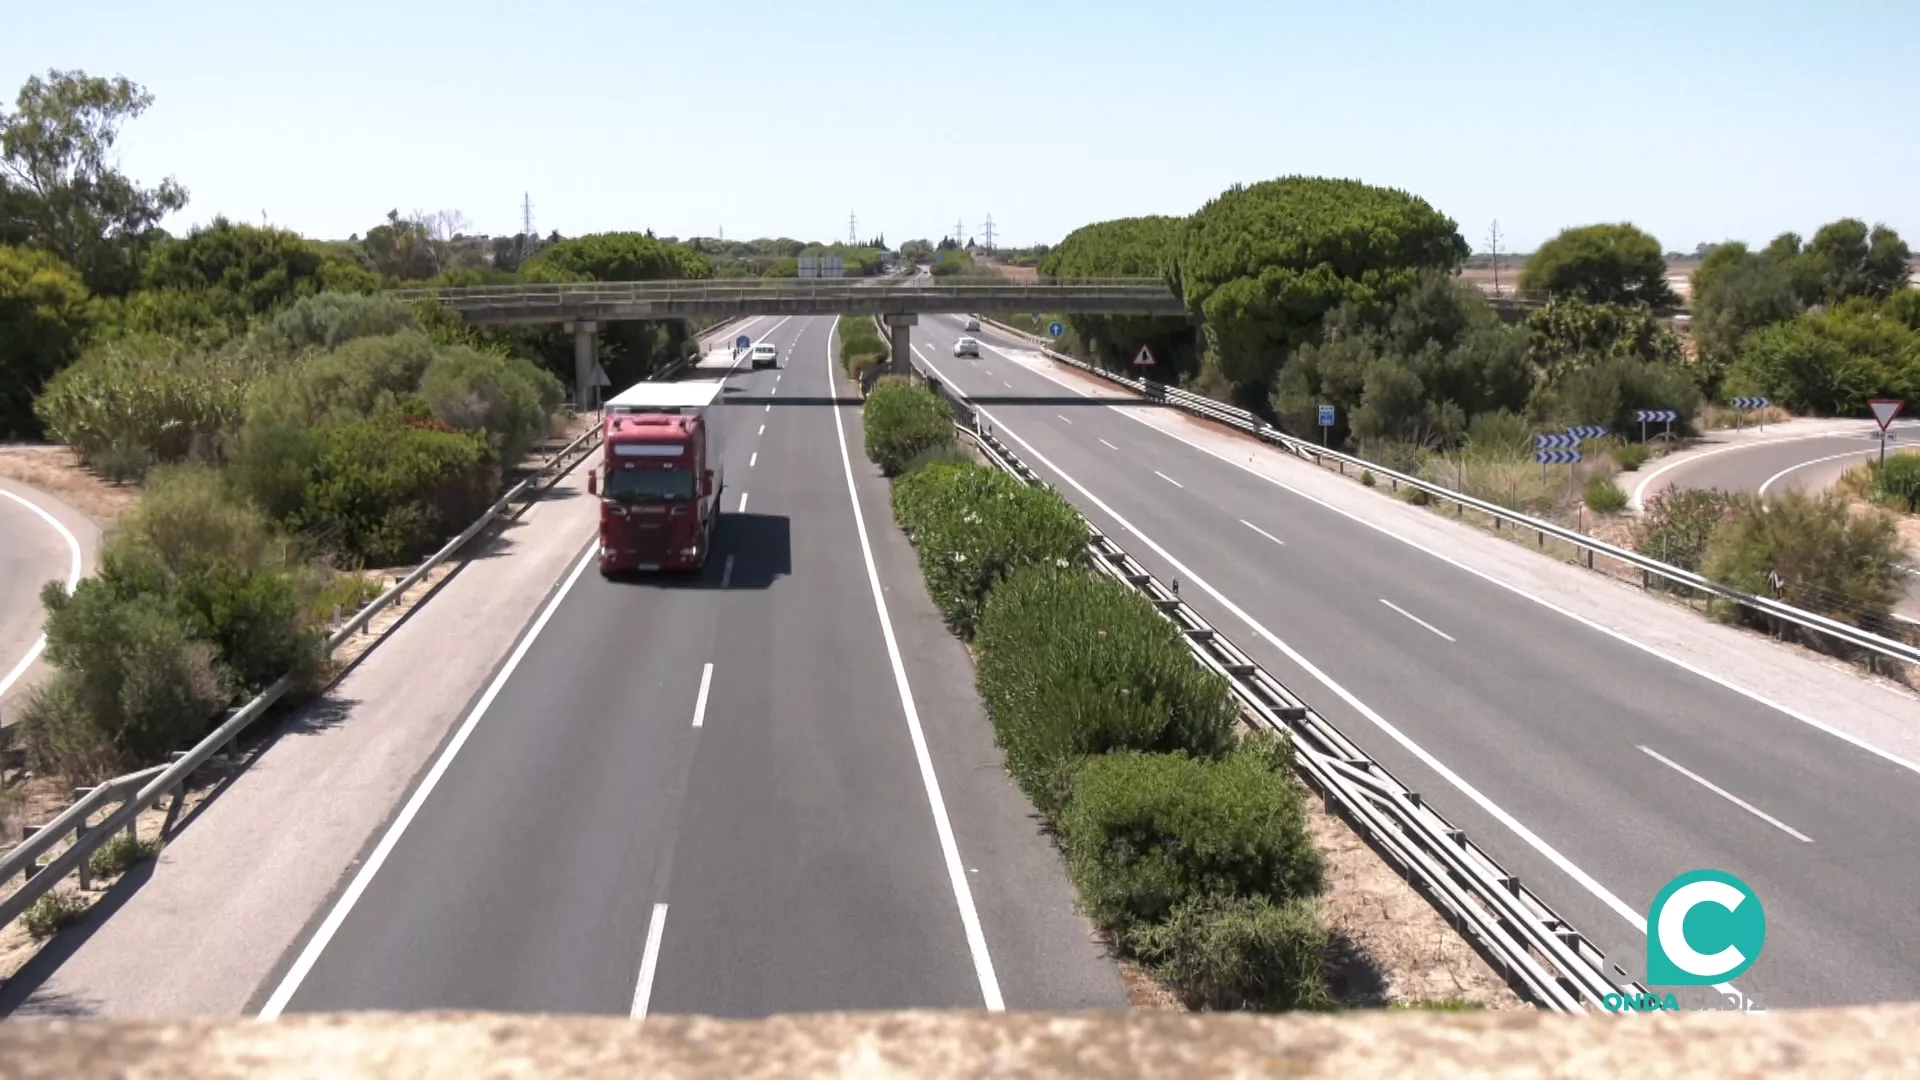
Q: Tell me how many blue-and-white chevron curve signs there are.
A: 5